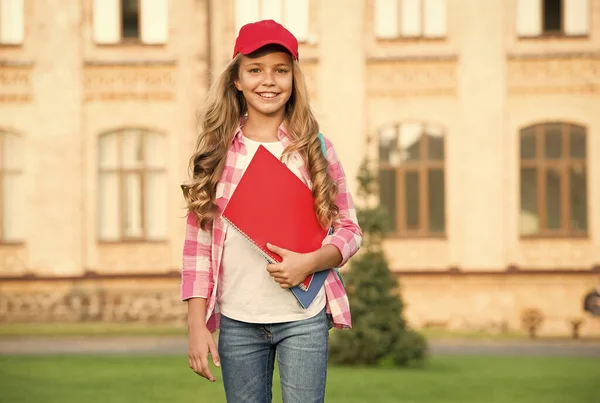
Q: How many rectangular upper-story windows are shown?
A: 5